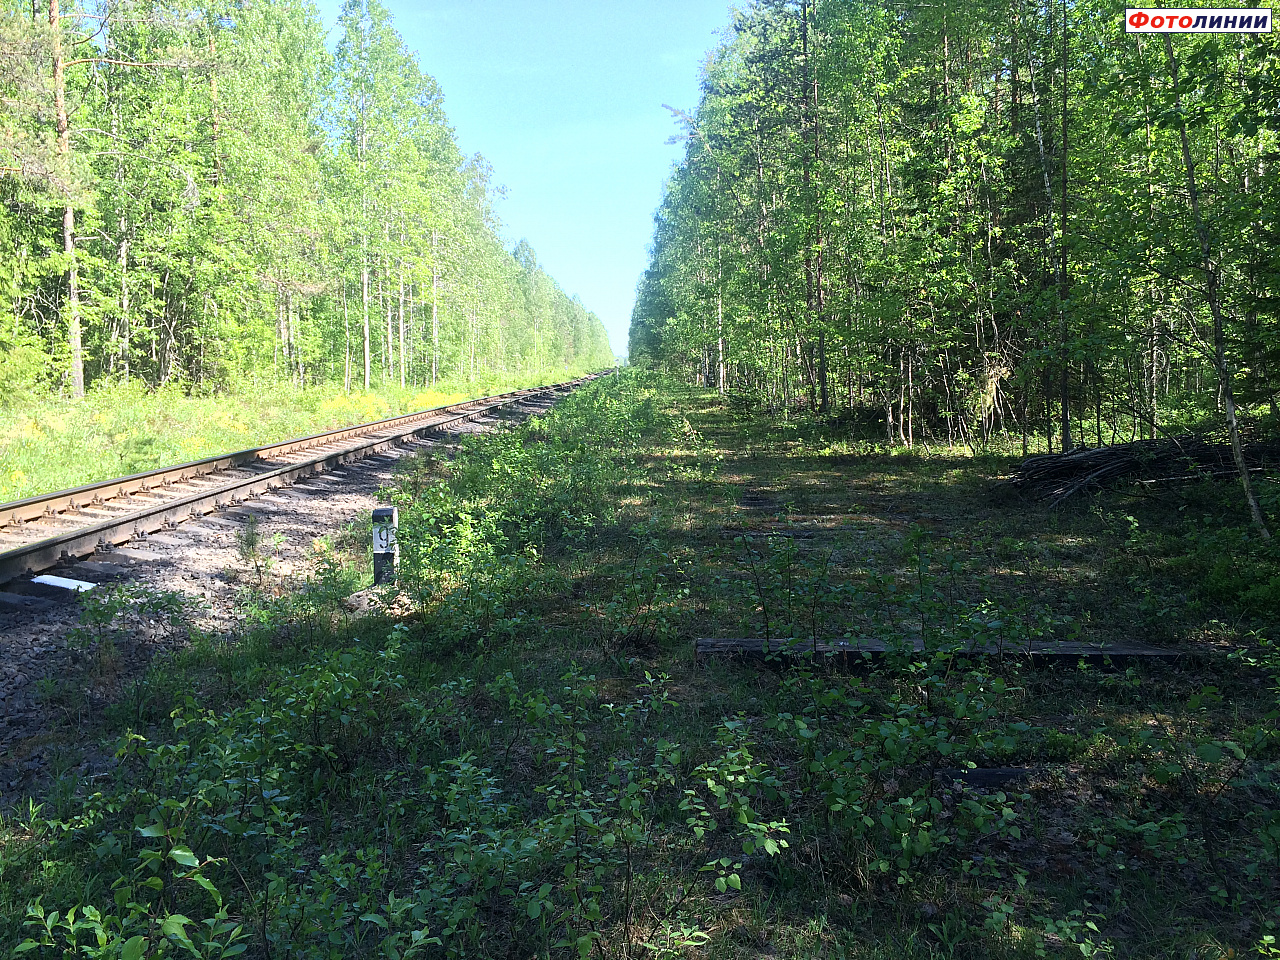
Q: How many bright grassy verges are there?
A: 1